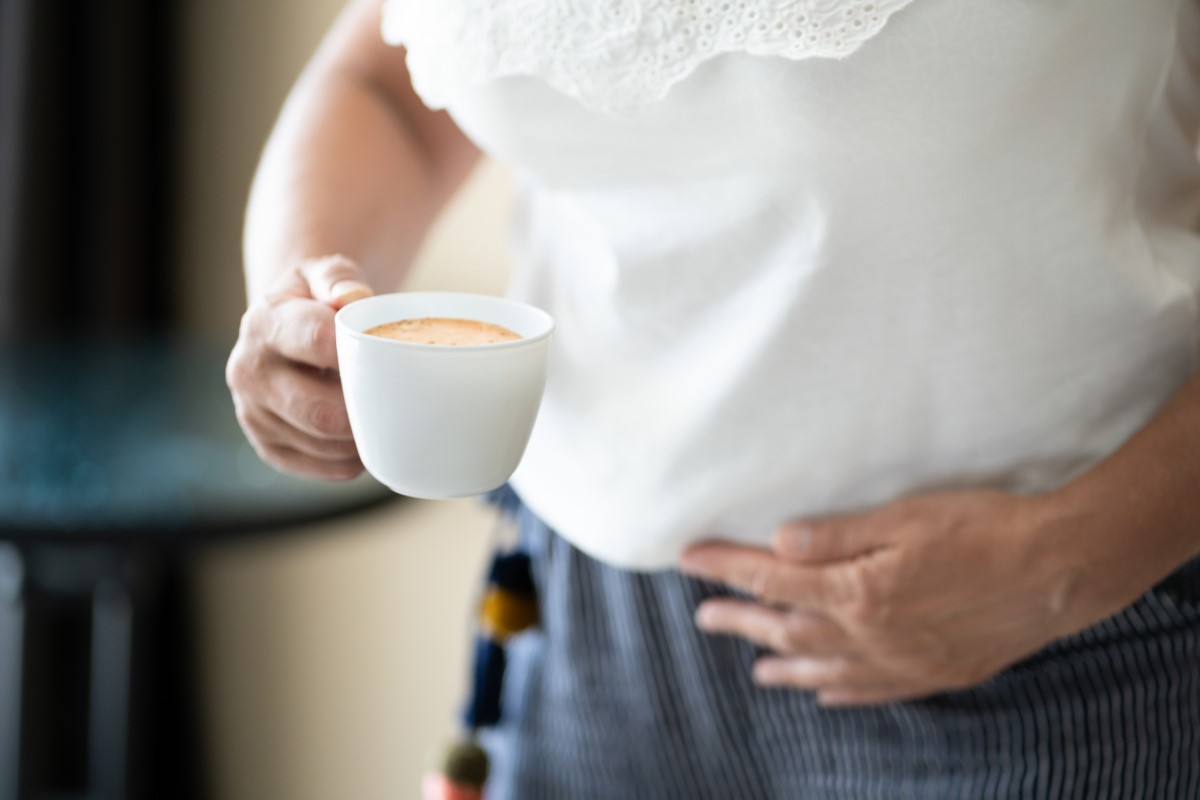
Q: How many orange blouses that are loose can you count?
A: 0